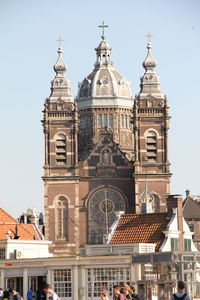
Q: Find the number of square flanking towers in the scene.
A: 2